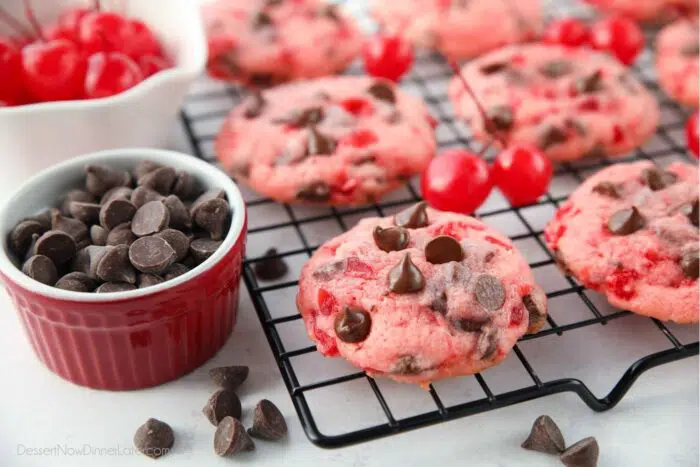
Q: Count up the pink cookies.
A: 8